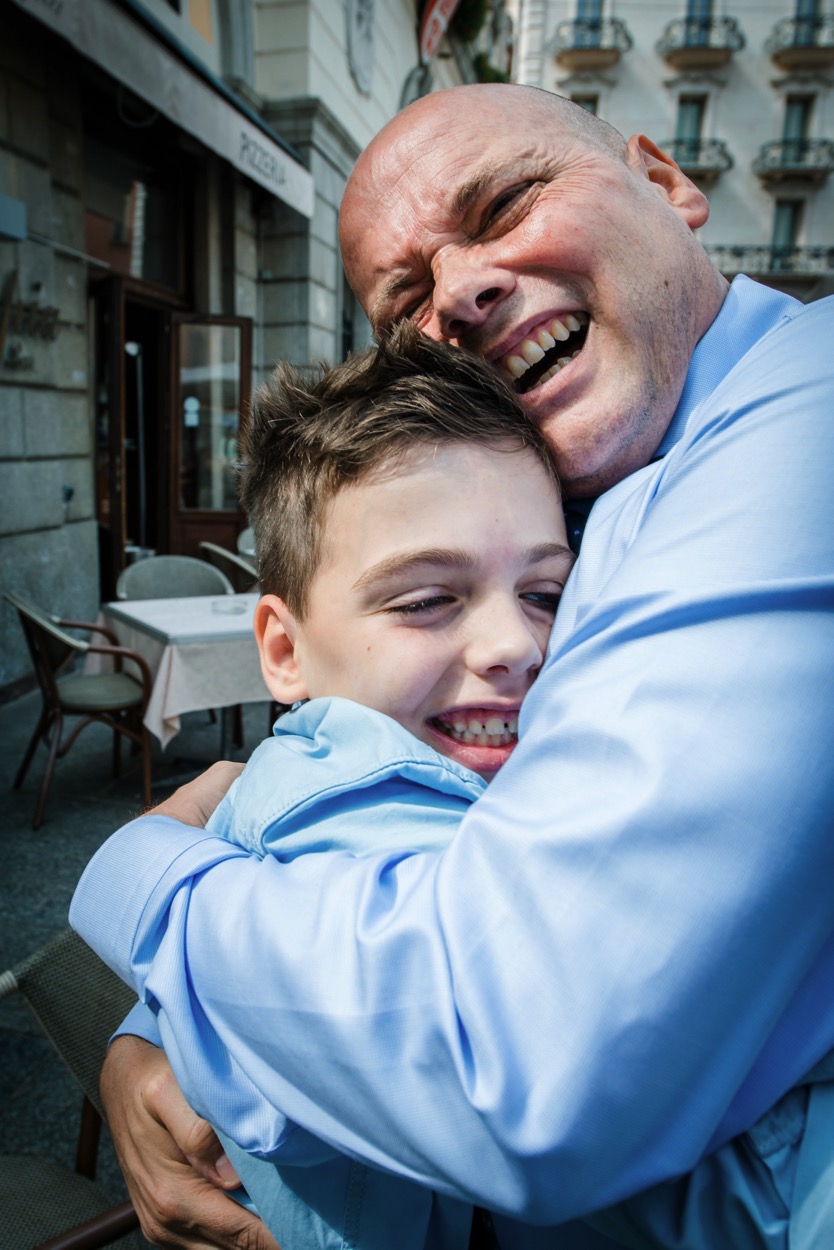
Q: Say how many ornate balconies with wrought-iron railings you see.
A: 6